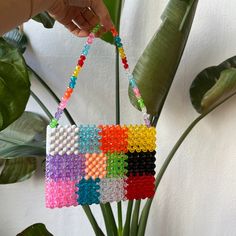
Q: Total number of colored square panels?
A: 12